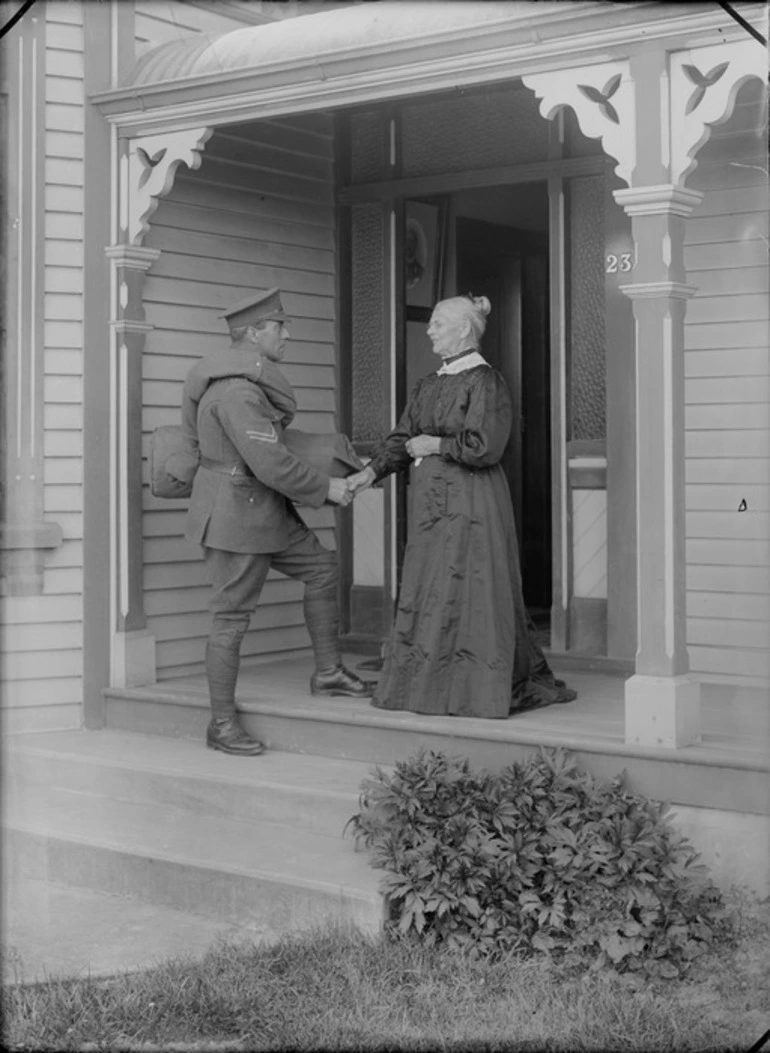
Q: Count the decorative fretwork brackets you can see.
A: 3